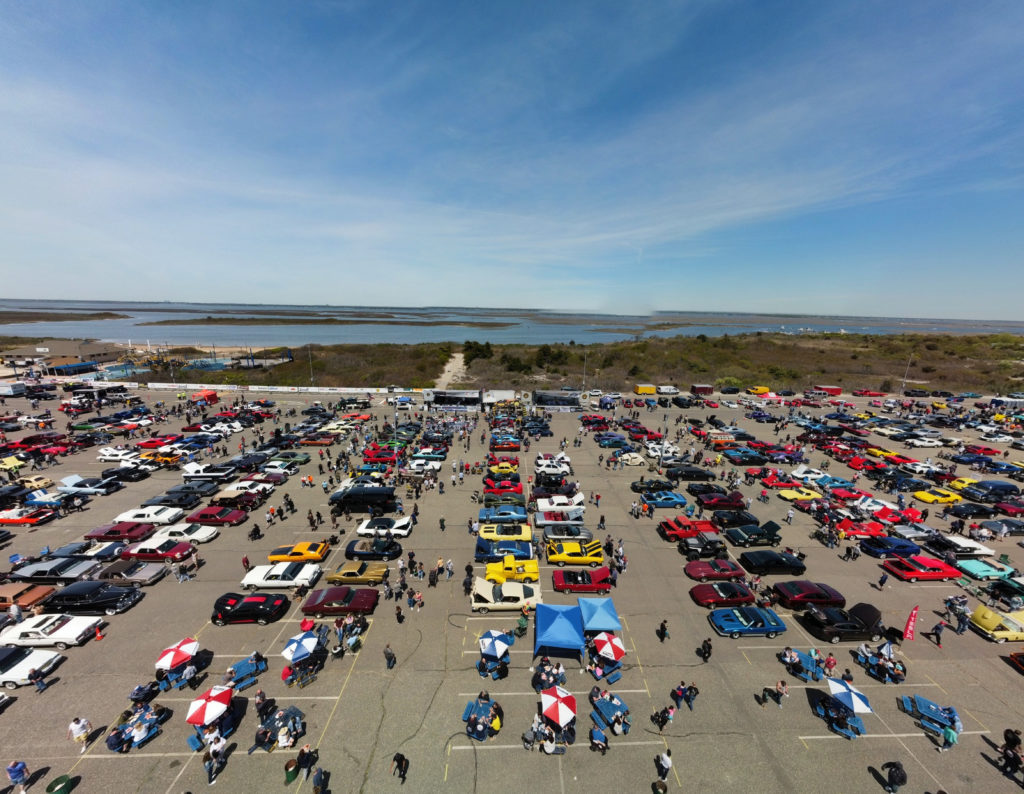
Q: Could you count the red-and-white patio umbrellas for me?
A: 4